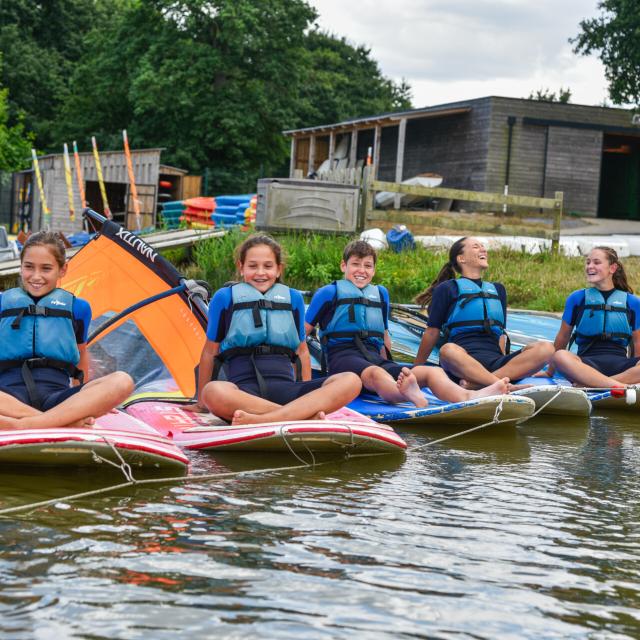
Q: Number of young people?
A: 5